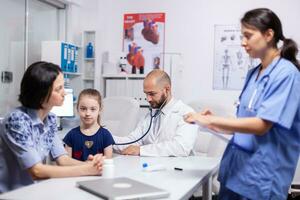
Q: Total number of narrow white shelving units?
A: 1